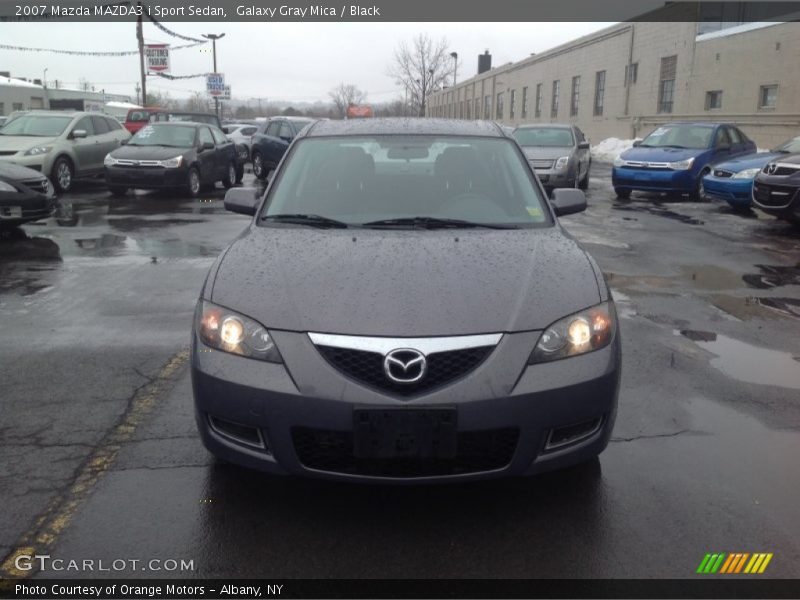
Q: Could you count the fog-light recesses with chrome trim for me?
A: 2